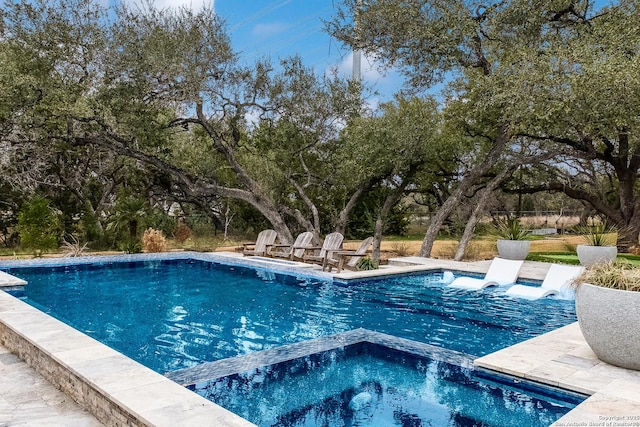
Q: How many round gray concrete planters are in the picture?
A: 3